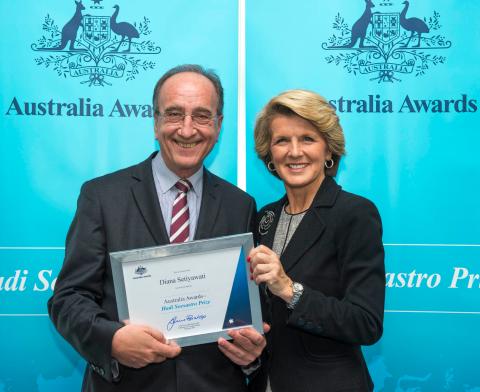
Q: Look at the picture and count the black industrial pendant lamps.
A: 0